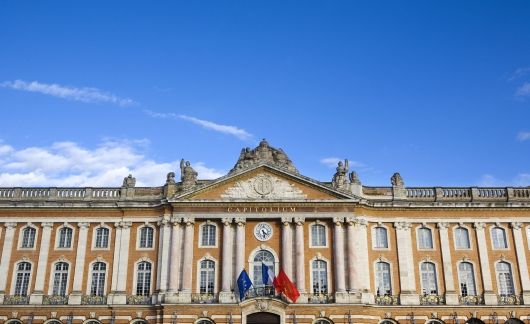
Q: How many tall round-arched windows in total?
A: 11